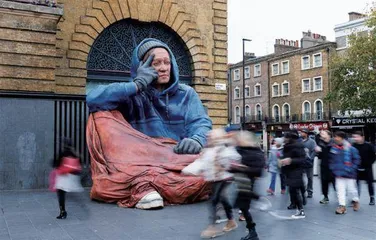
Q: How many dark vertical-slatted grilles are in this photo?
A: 1